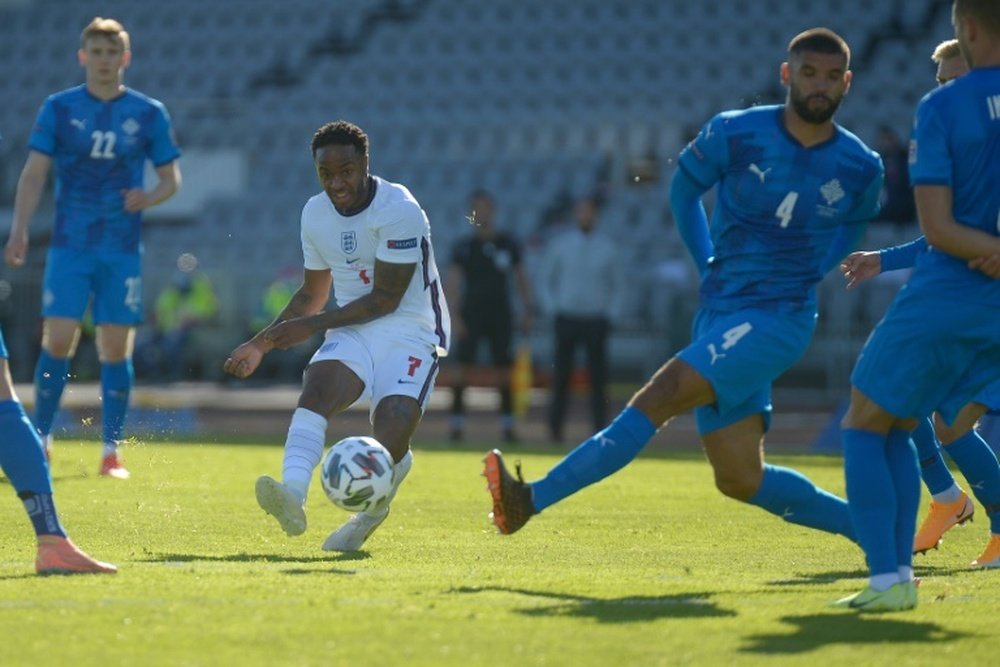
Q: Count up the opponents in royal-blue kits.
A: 5